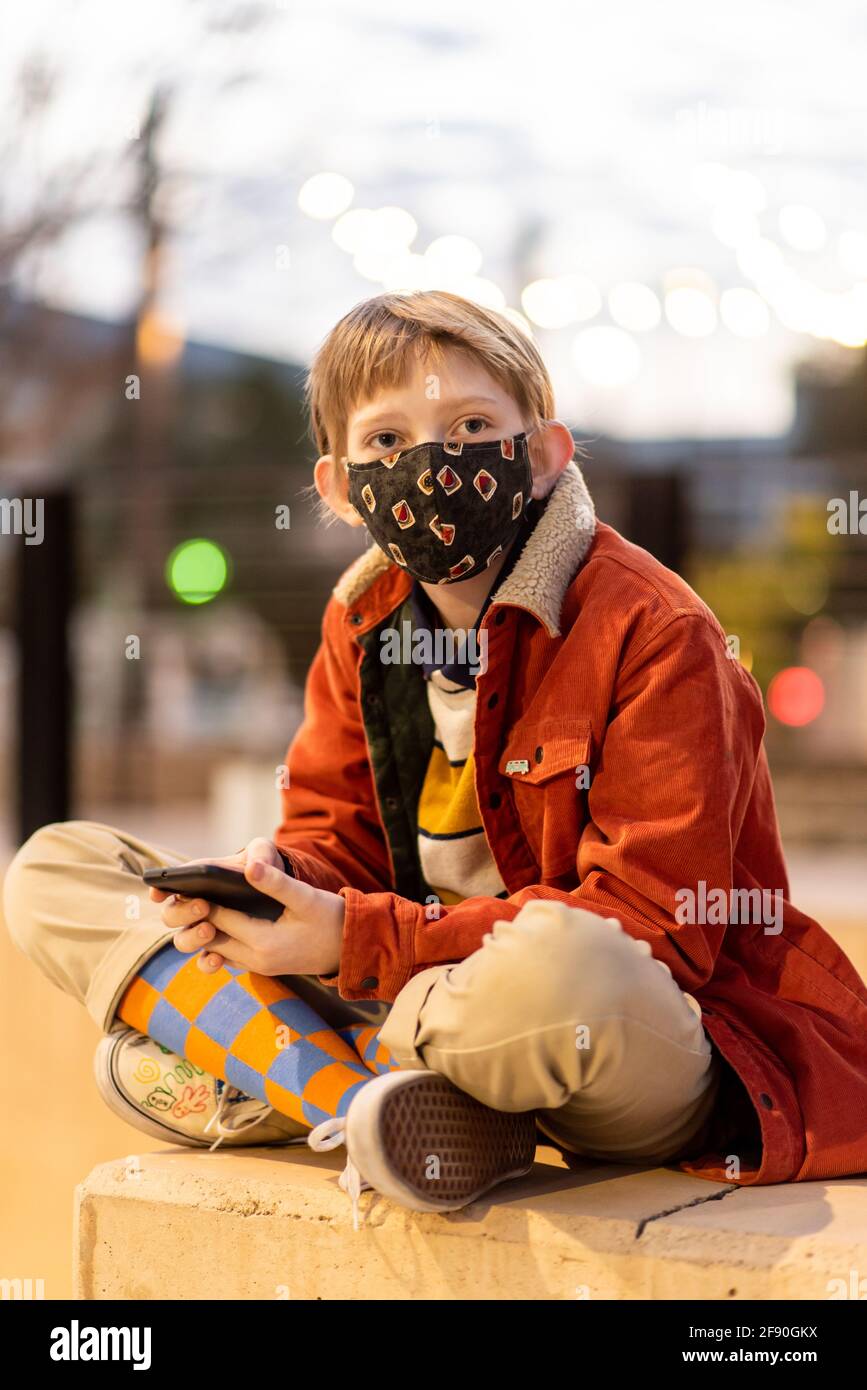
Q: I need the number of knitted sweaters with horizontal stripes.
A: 1